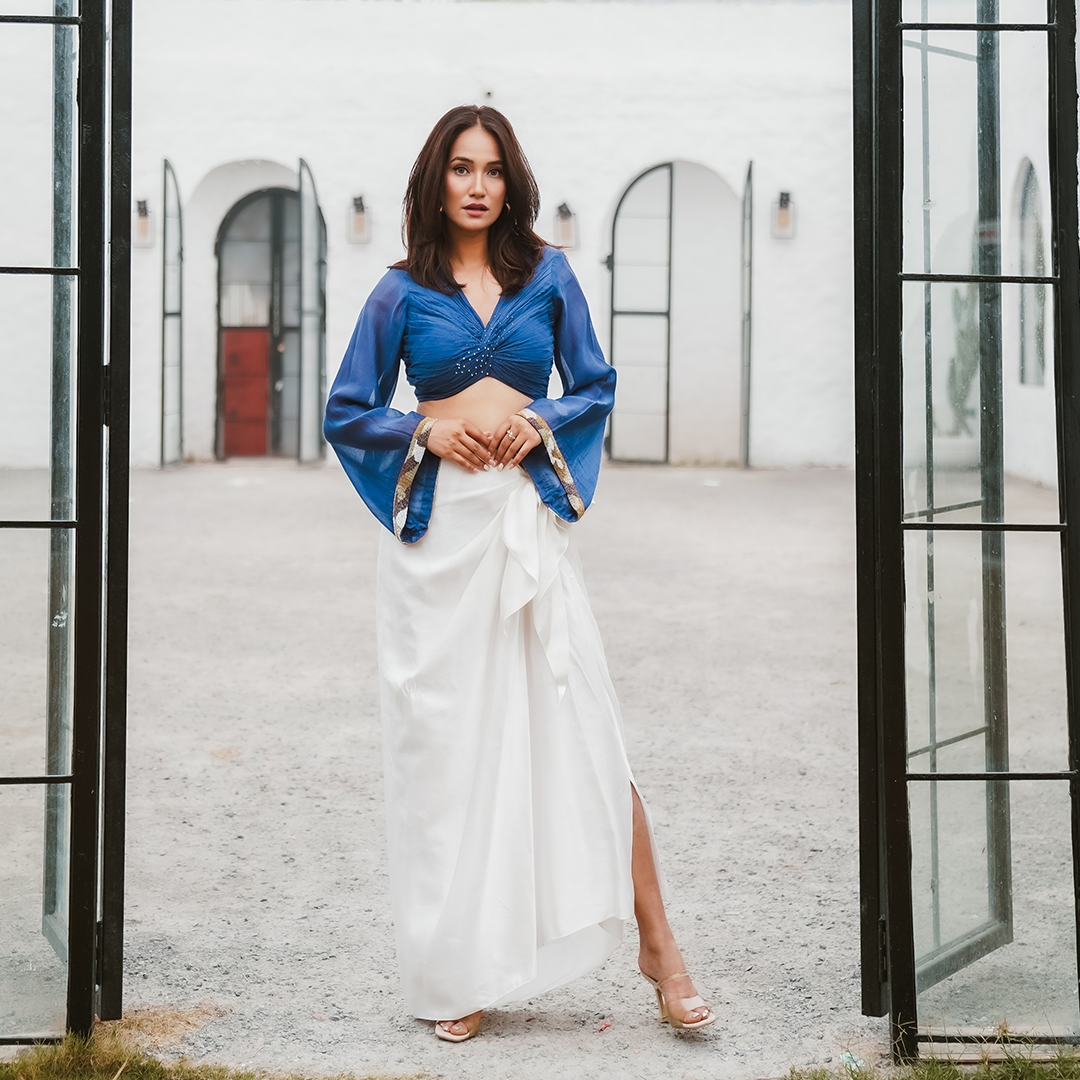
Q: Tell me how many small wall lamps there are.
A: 4